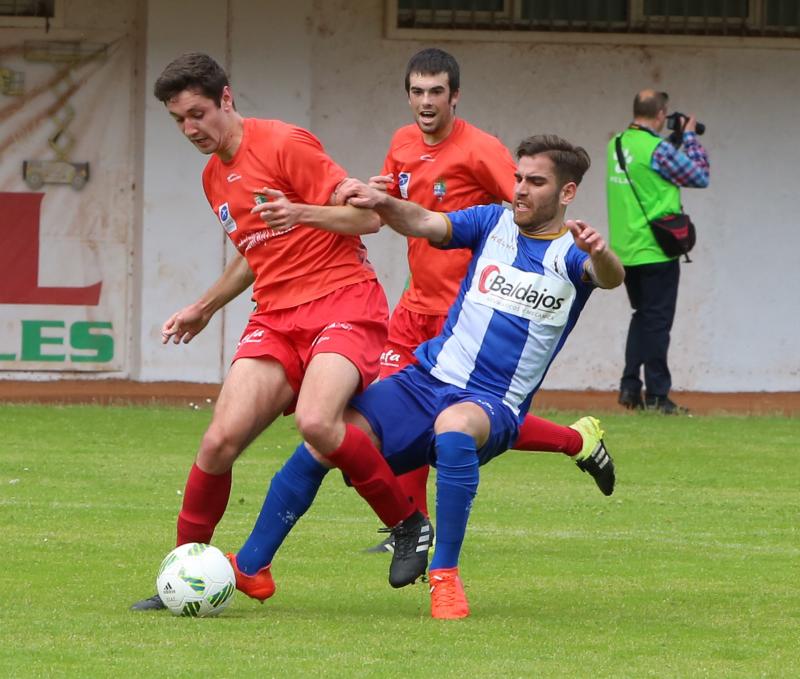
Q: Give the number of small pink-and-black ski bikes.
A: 0